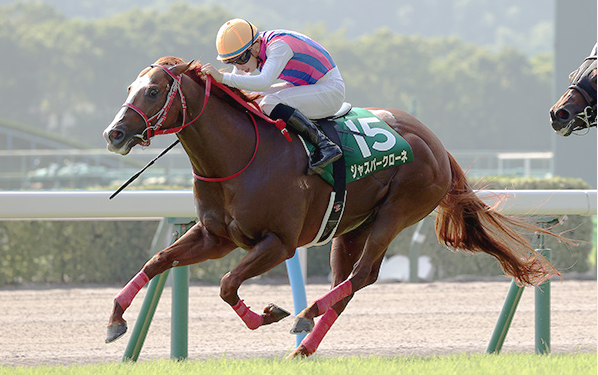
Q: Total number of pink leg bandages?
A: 4